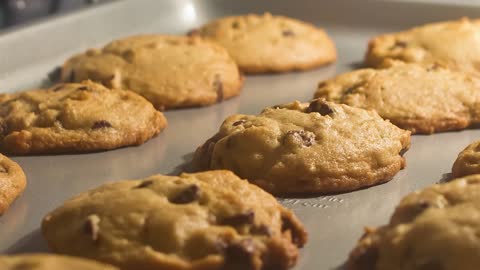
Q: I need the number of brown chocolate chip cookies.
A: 11